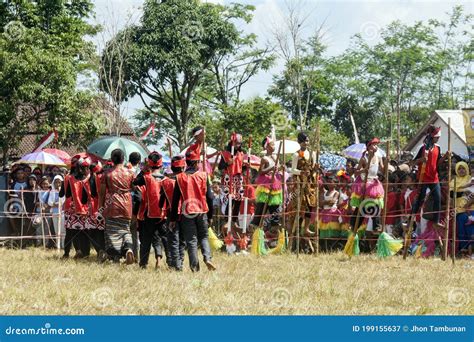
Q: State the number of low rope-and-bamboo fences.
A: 1